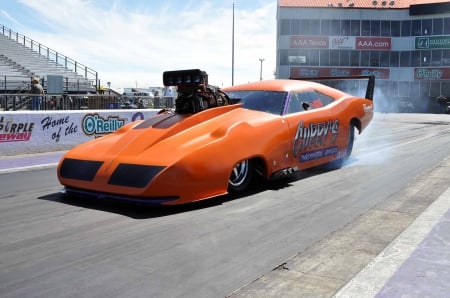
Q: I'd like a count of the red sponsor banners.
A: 4